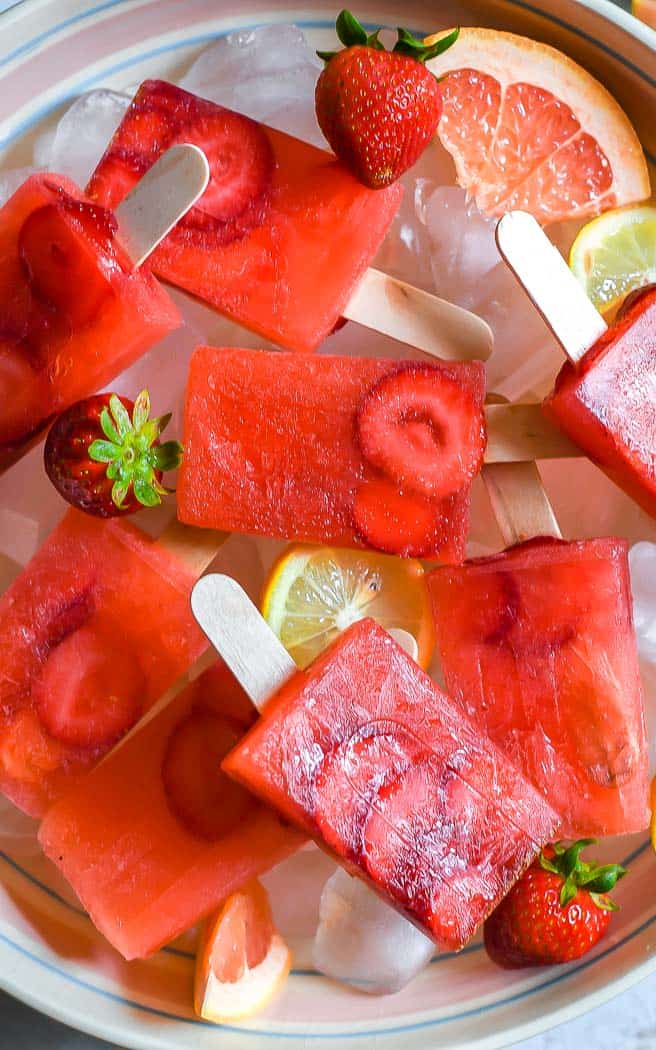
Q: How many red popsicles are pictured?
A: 8